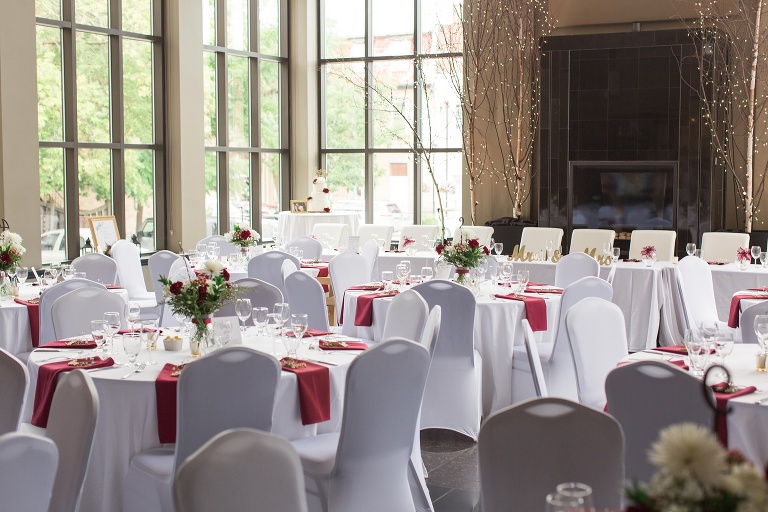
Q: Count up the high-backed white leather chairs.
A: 8